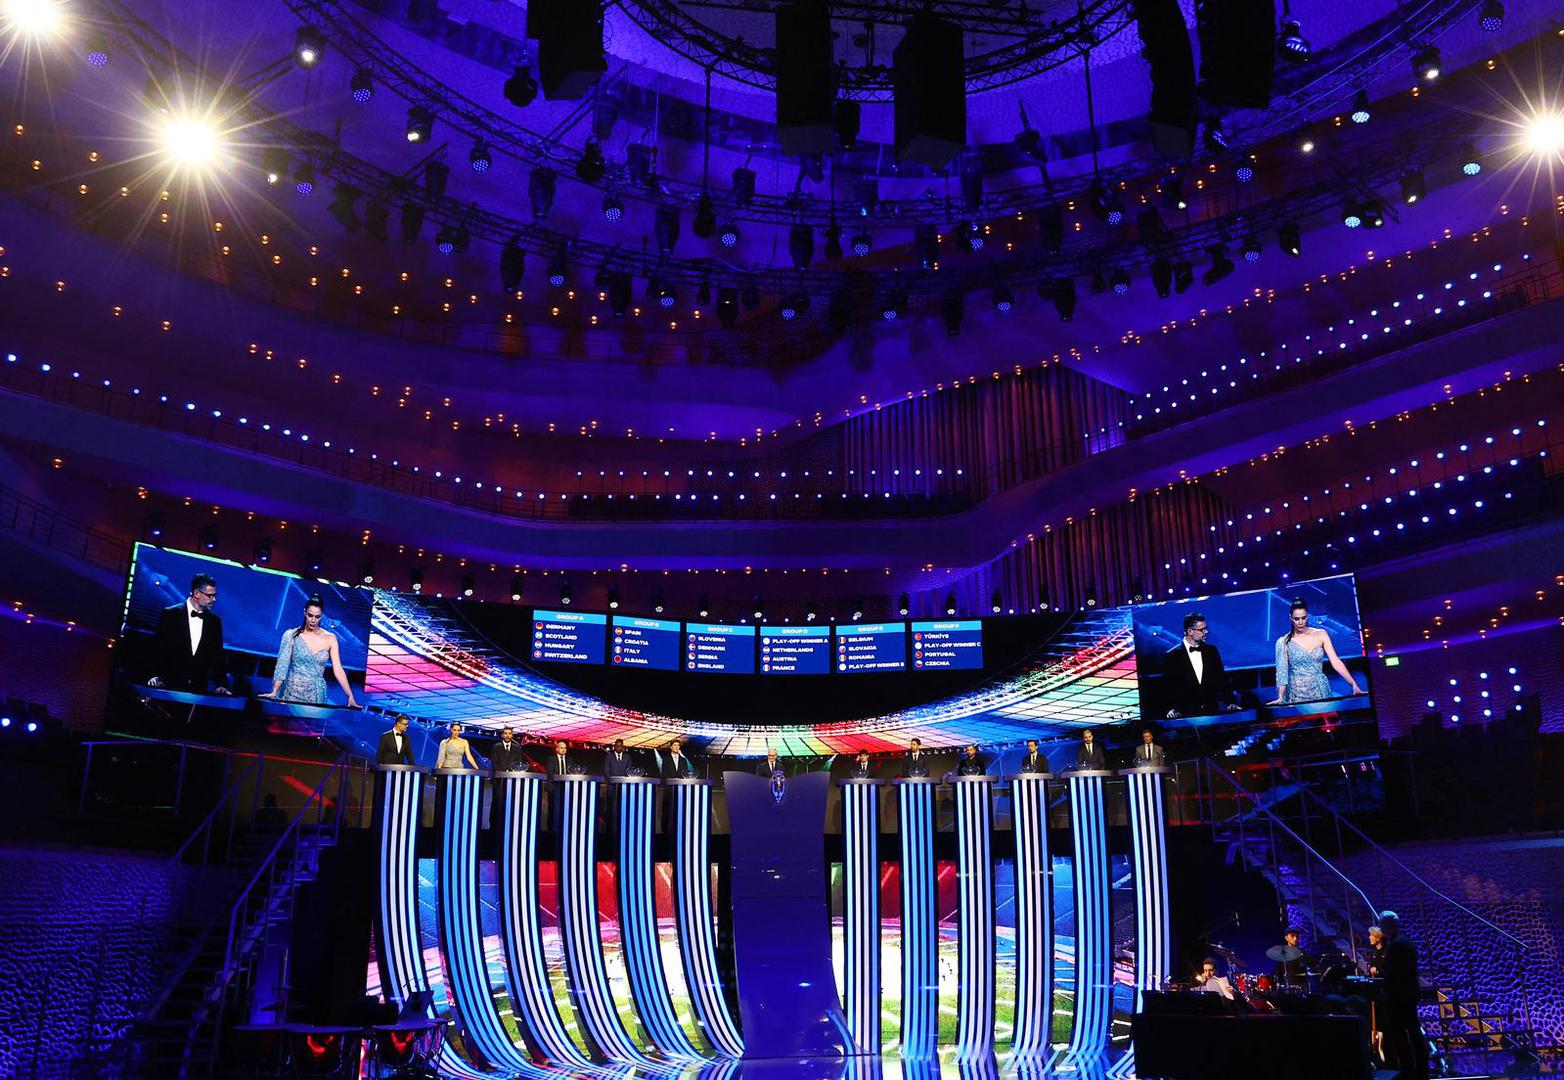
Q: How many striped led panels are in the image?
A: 12